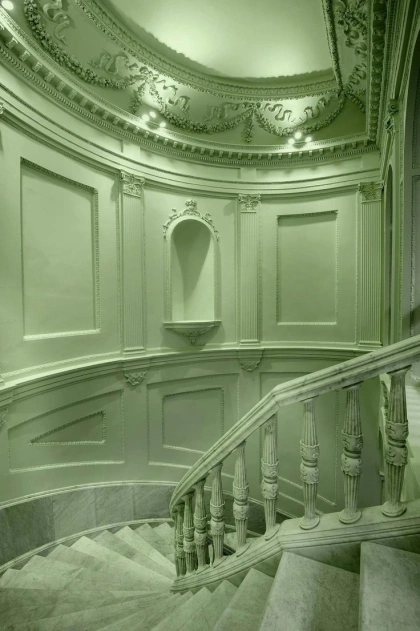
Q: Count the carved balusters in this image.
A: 10